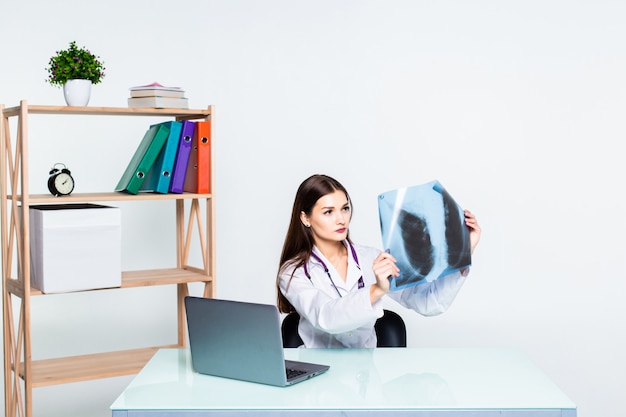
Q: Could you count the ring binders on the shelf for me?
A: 4